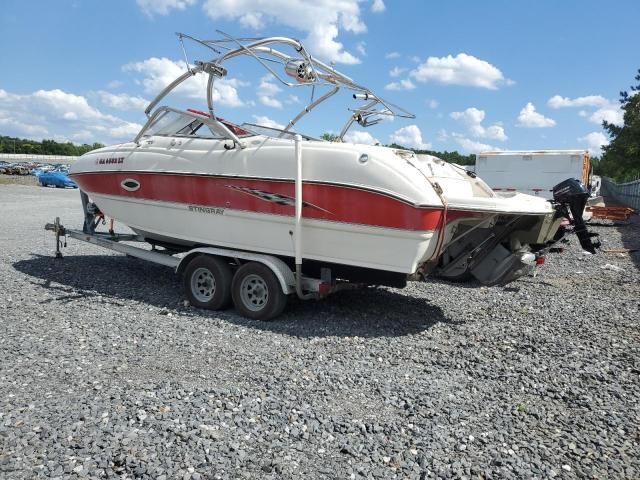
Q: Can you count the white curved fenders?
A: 1